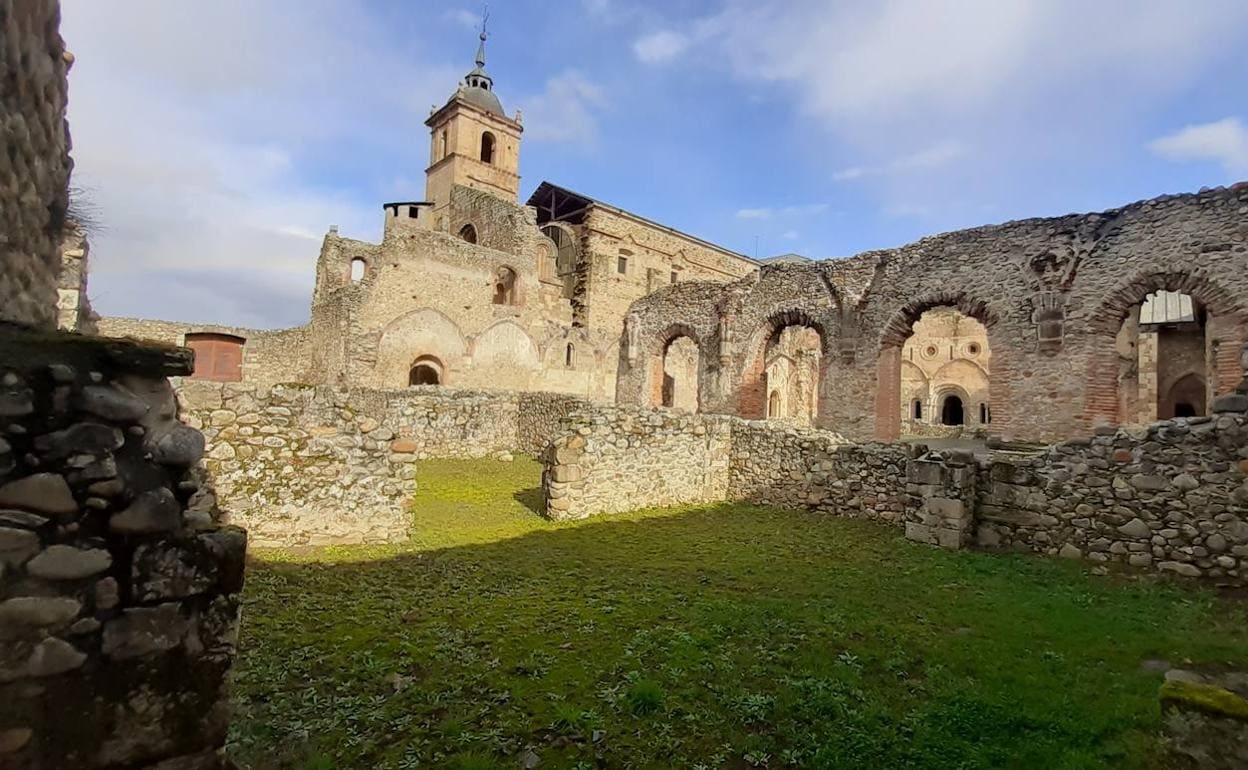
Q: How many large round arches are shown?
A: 4